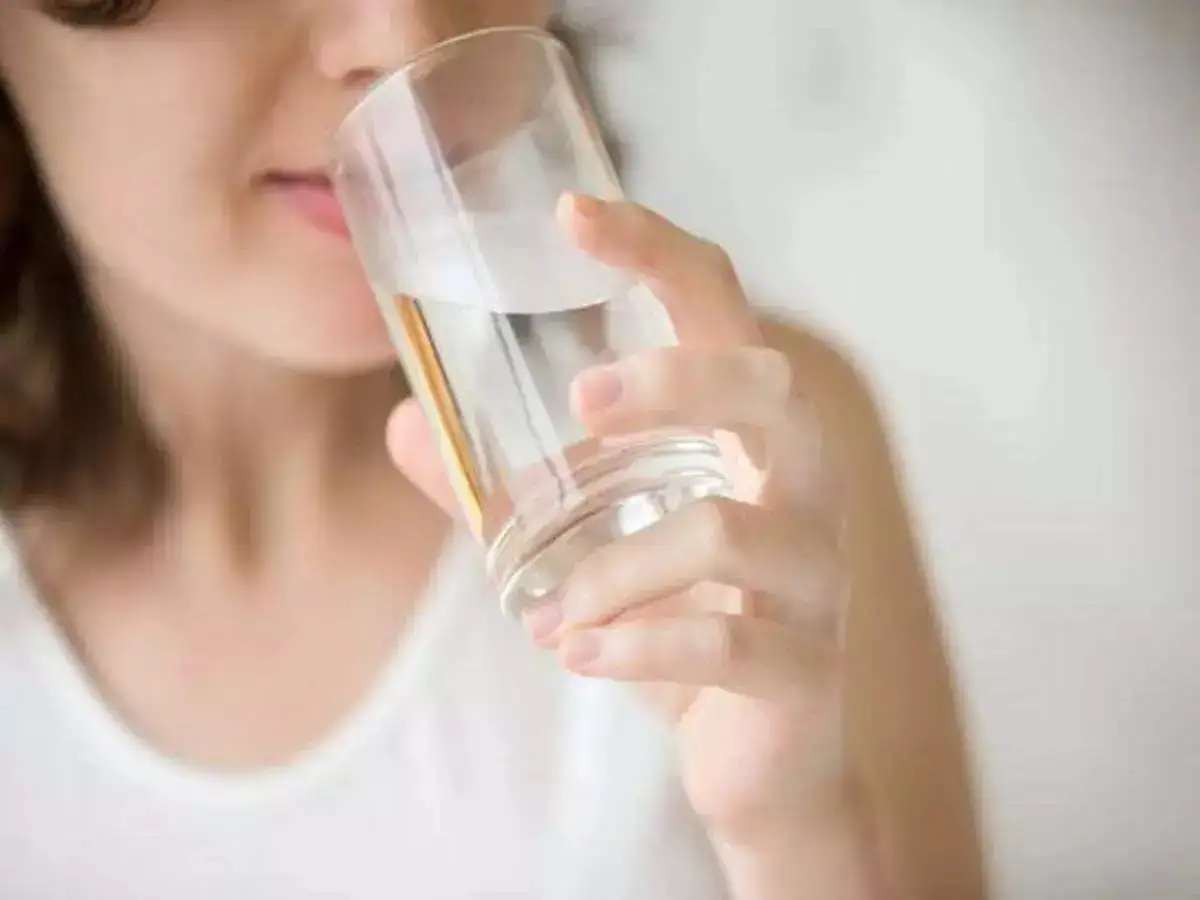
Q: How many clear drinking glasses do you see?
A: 1